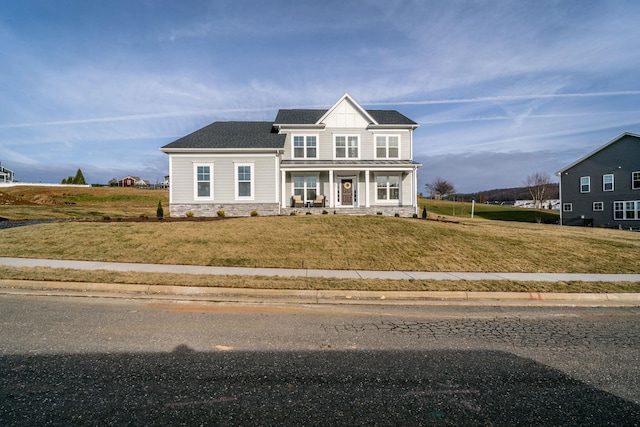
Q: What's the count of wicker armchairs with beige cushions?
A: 2